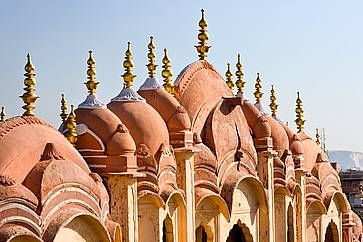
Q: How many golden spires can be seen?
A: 15